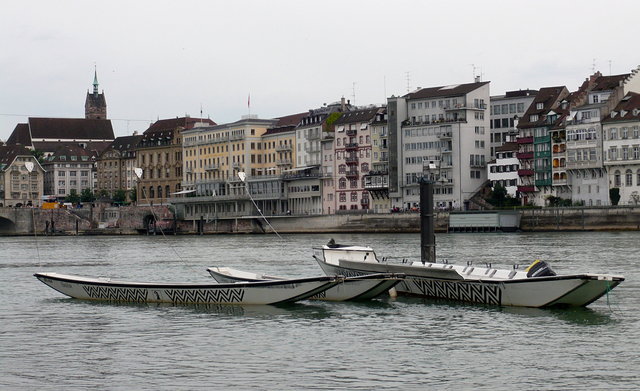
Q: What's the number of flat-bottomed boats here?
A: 3